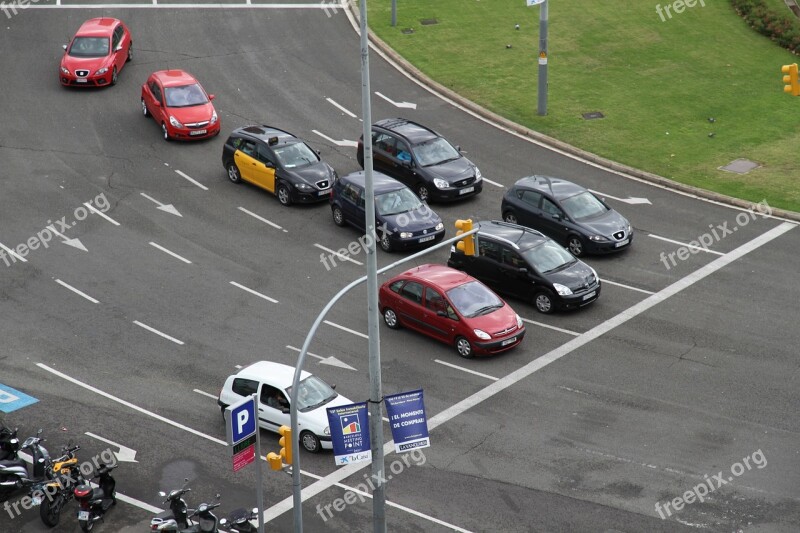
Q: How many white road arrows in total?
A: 7